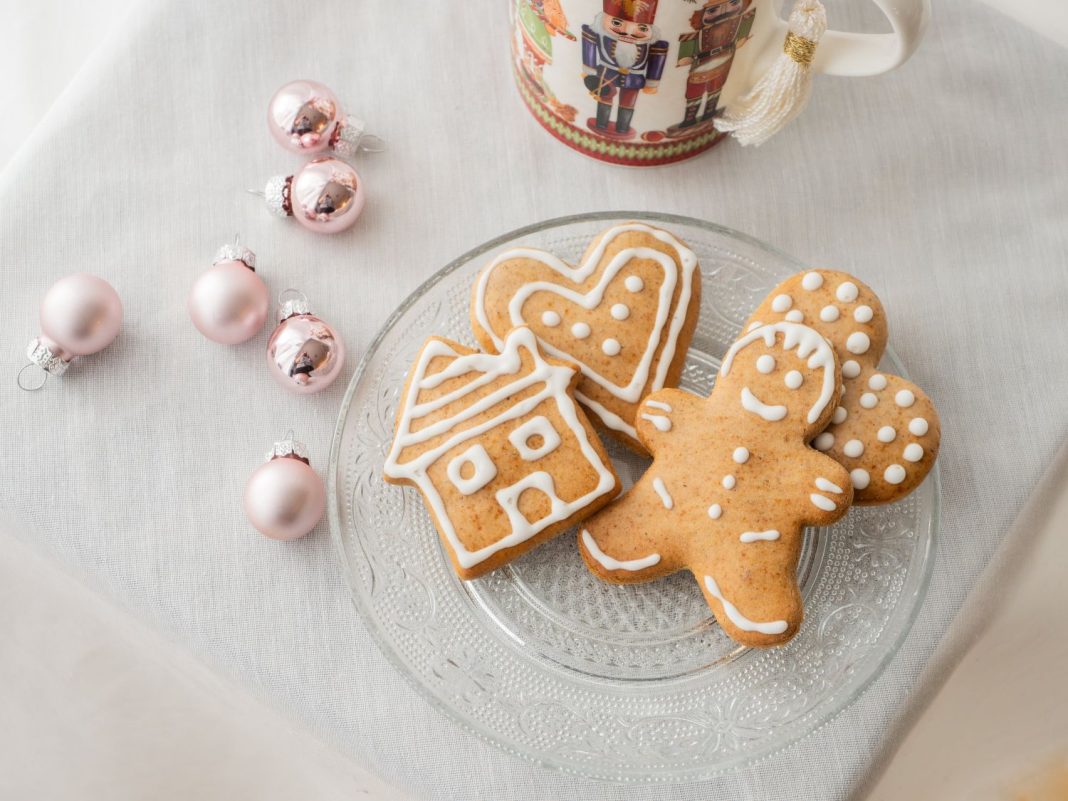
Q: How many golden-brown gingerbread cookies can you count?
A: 4